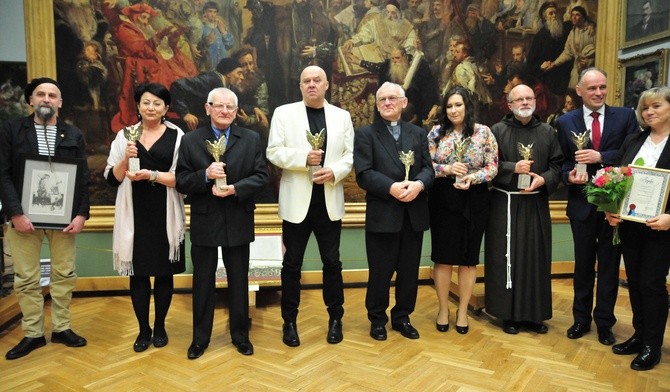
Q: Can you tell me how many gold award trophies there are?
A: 7